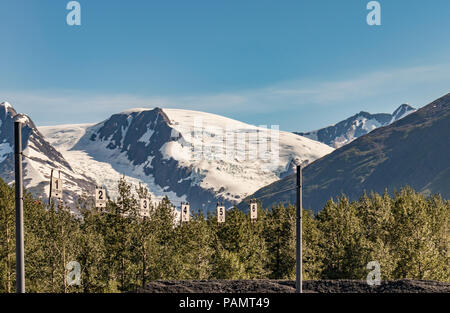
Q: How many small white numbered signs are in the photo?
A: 6